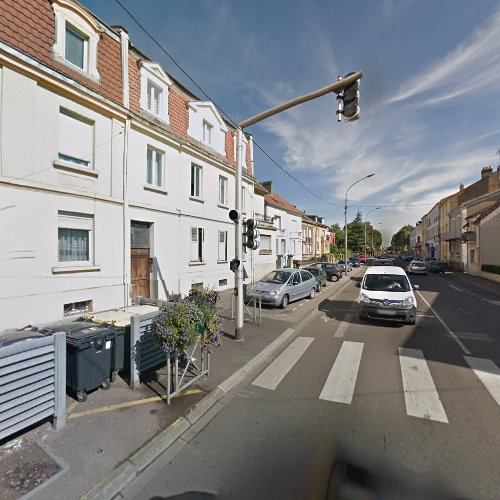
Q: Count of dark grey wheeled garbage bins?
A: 2